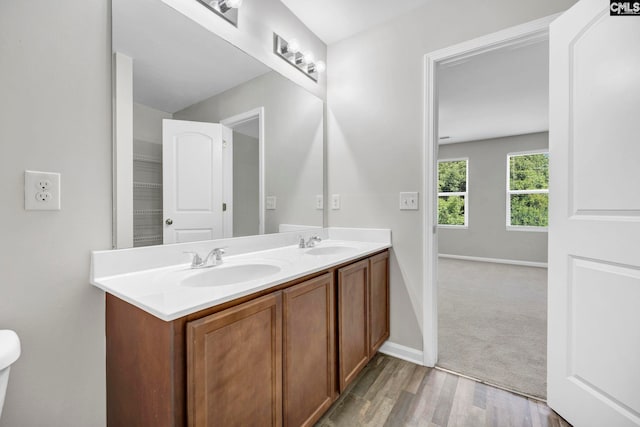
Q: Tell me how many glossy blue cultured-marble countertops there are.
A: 0